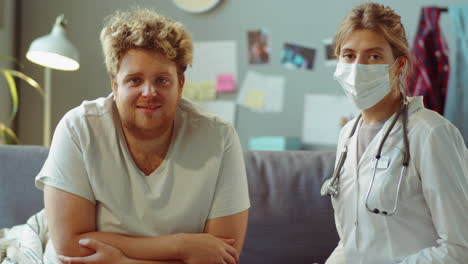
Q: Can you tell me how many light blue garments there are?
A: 1